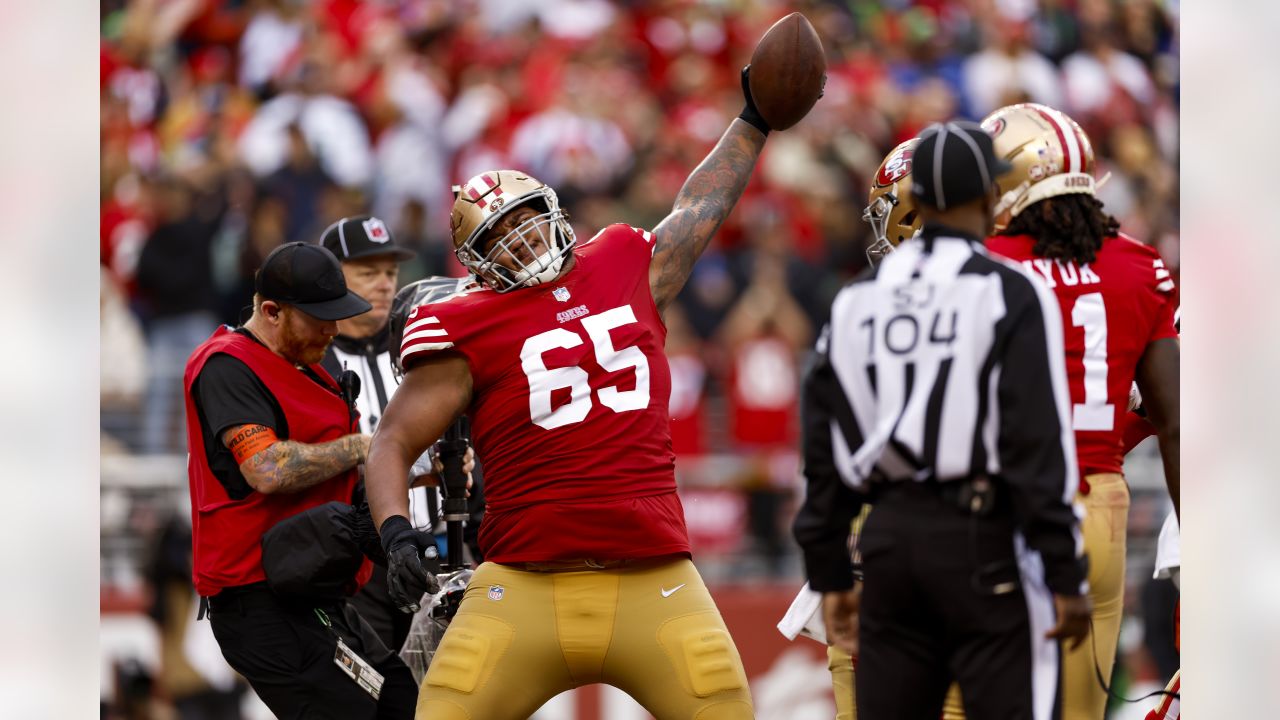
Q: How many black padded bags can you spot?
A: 1